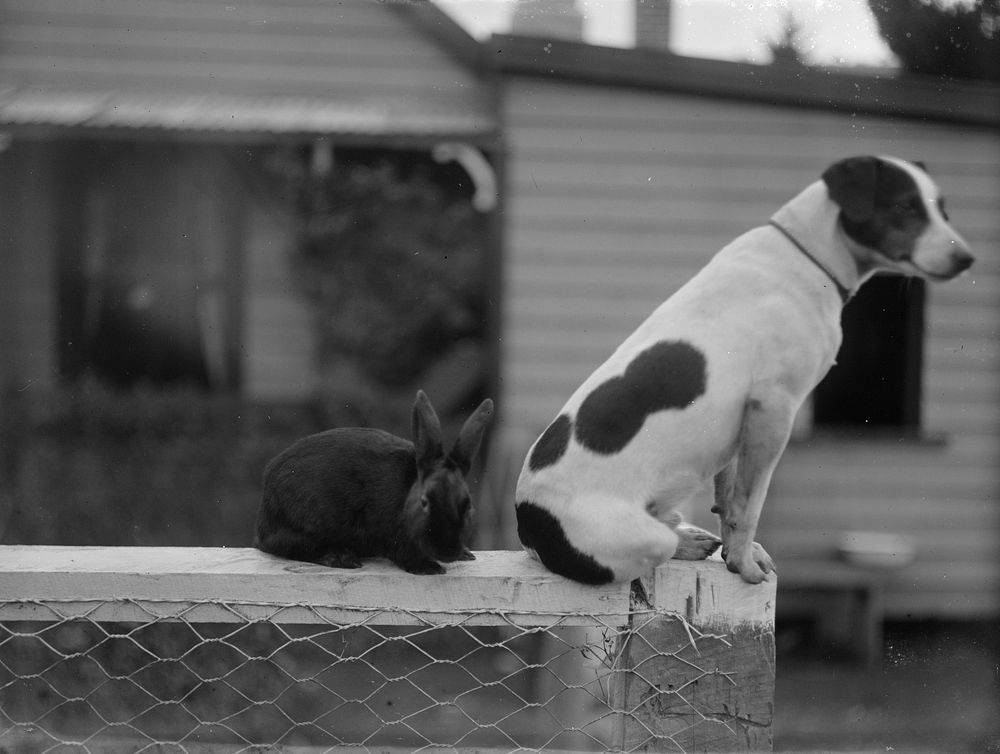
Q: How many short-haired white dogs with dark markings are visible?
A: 1